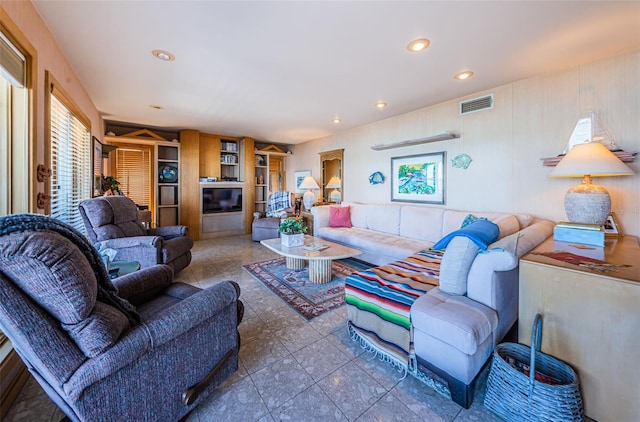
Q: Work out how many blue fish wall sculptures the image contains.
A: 2